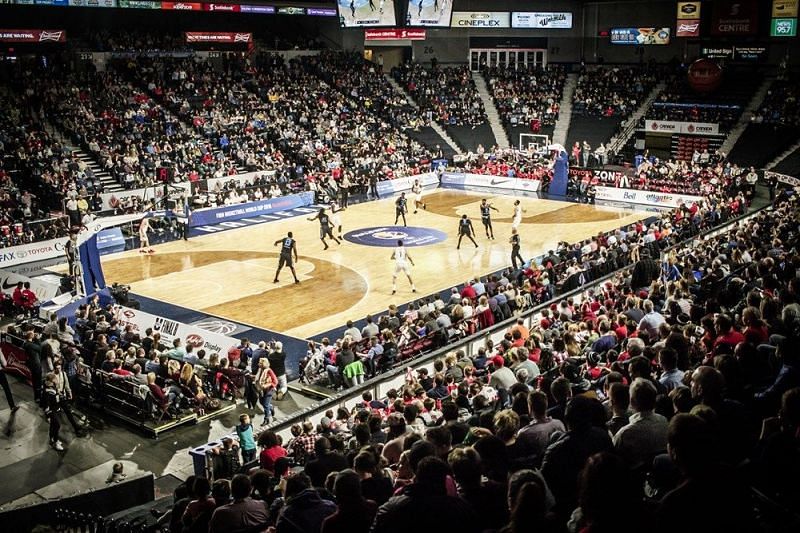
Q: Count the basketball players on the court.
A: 10